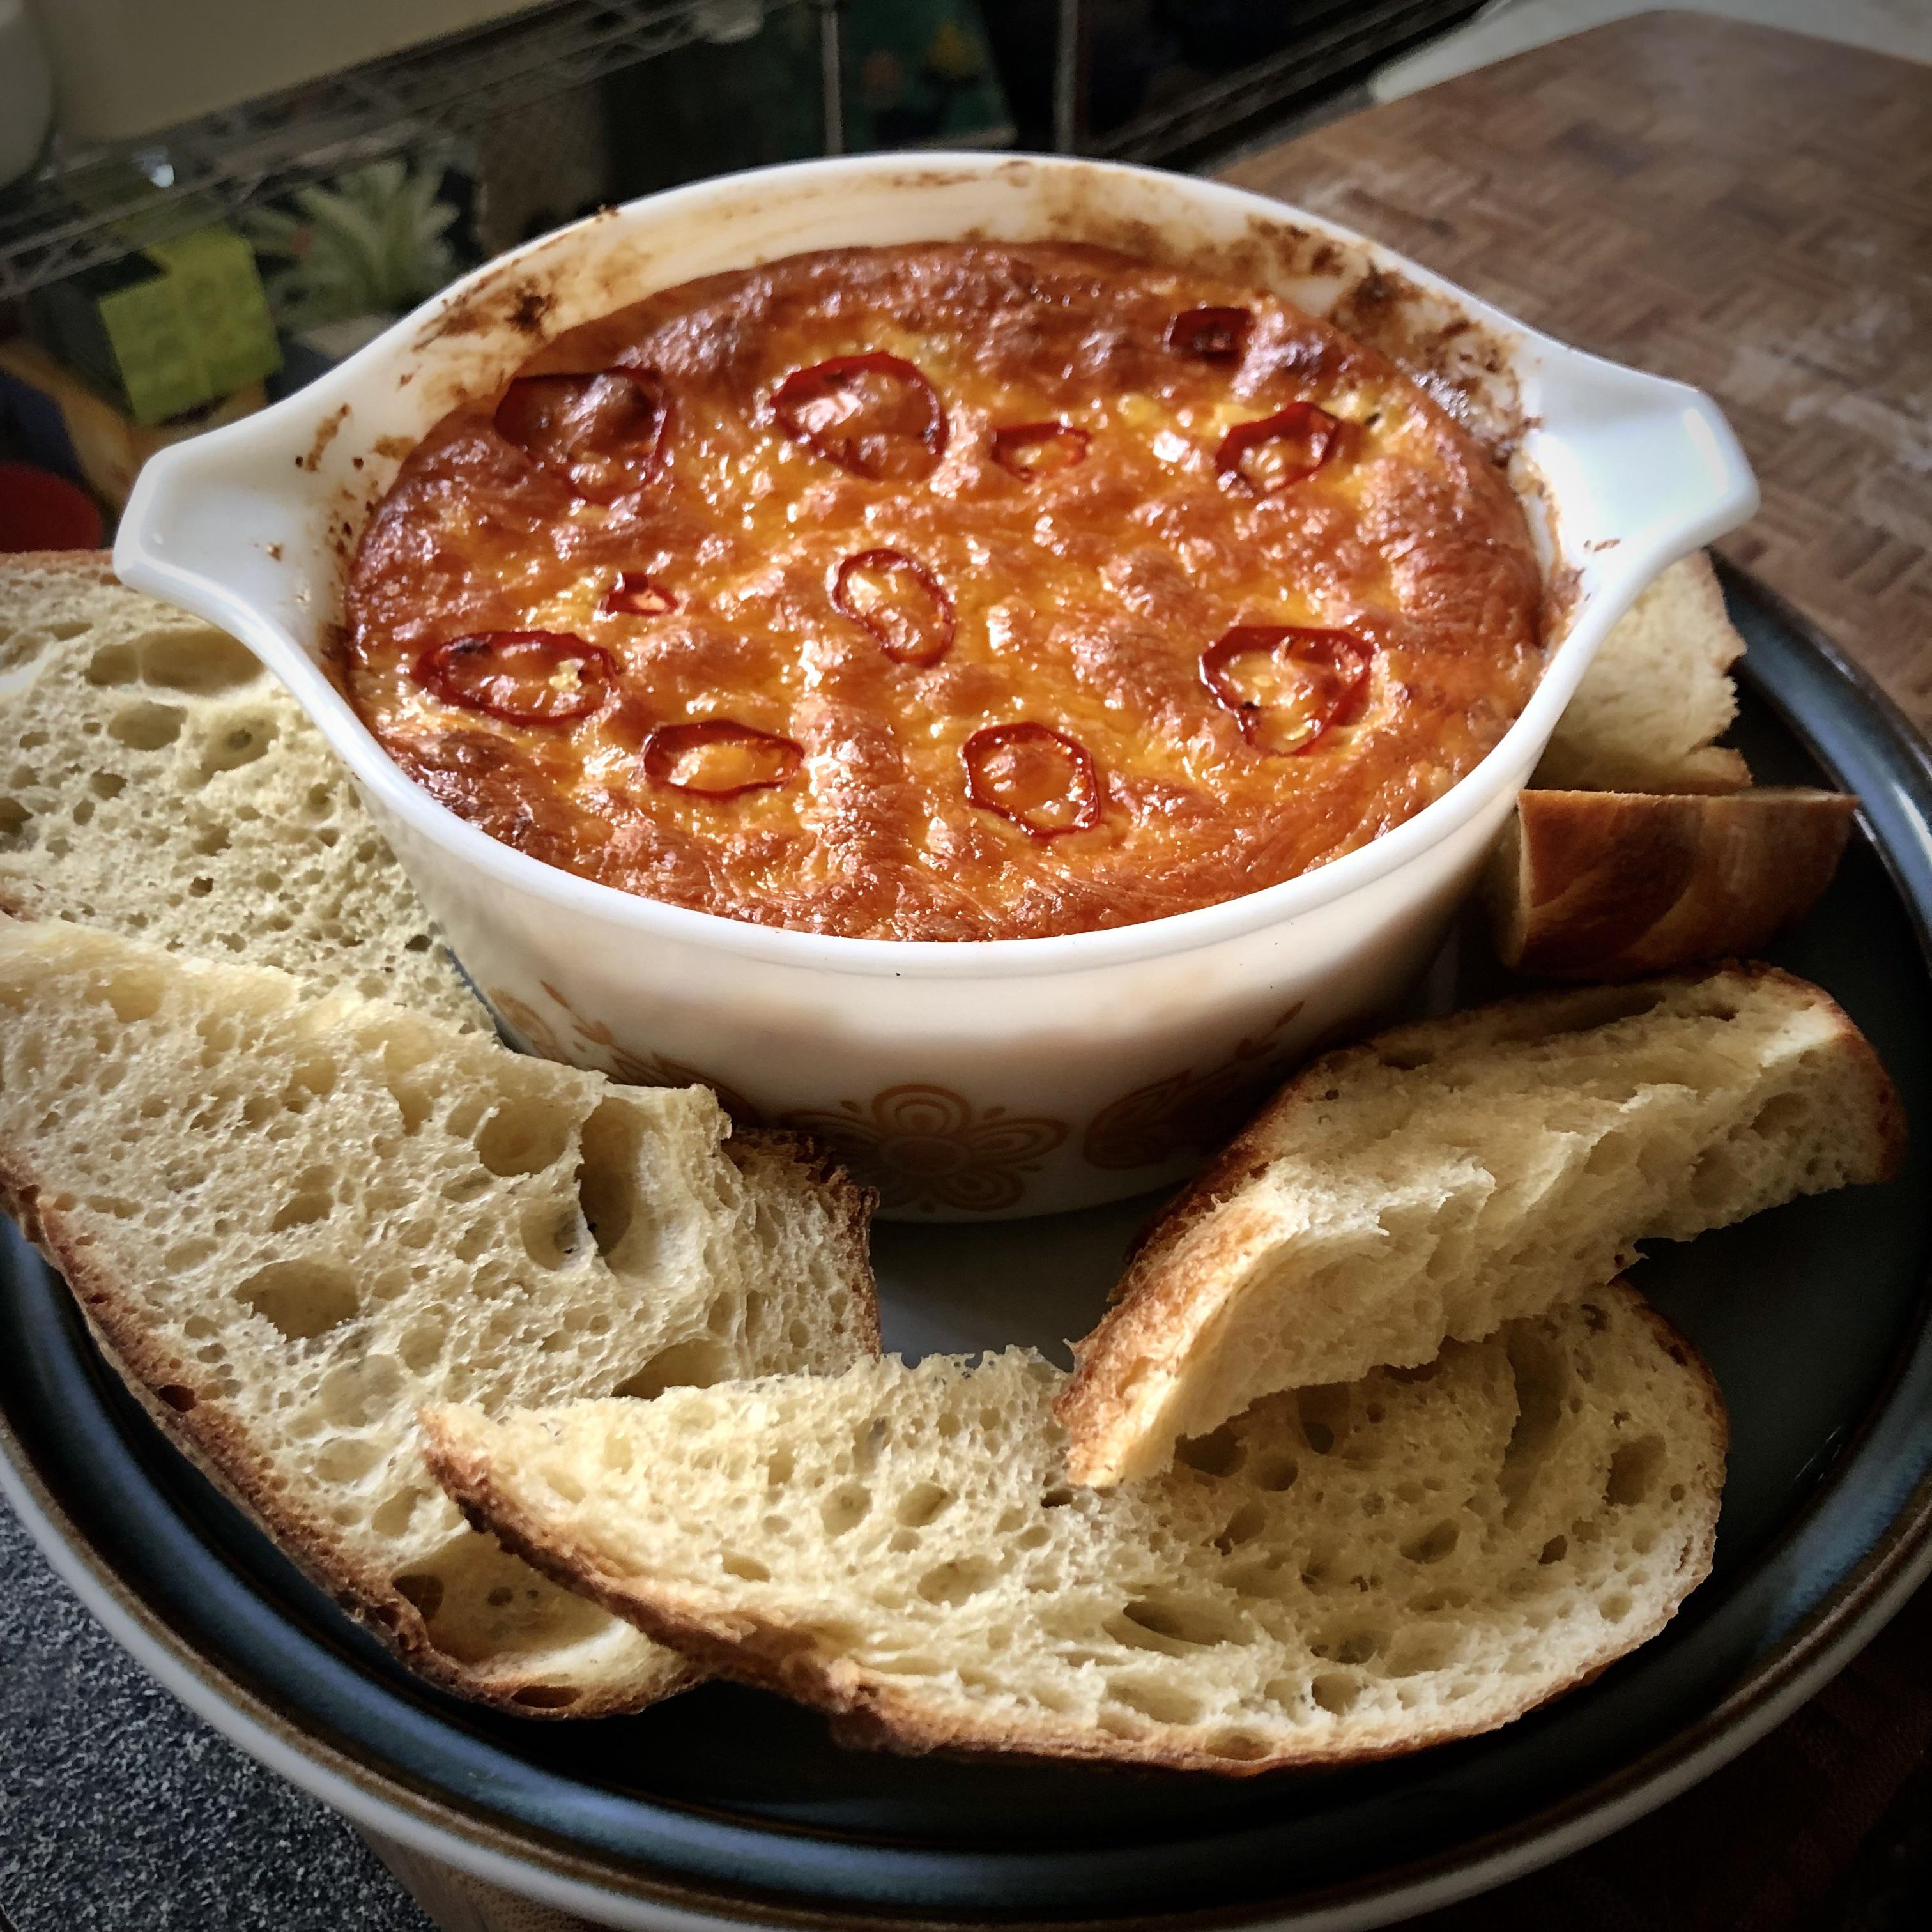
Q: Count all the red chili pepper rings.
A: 11